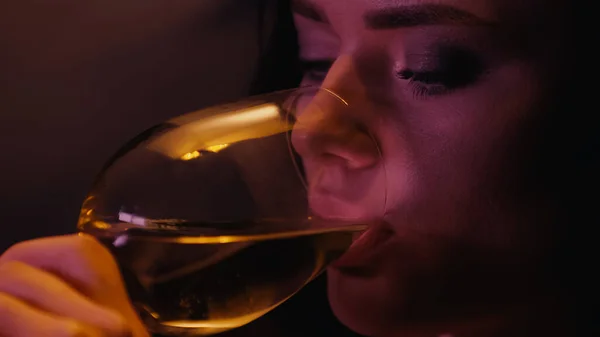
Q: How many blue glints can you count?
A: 2